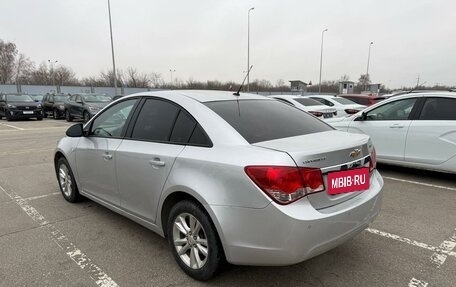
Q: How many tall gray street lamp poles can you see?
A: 4